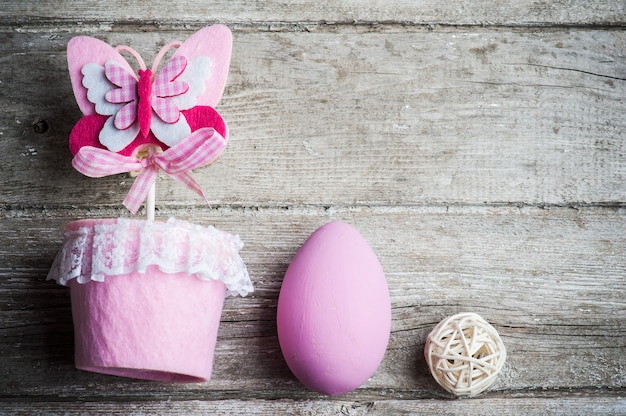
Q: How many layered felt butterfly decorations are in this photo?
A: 1